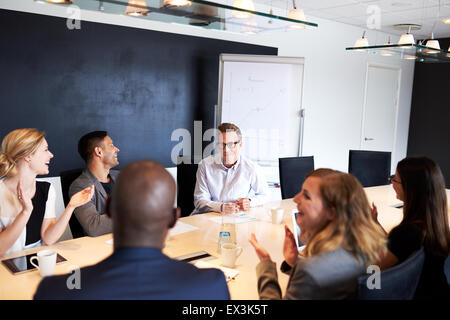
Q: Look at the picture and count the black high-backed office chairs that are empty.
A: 2